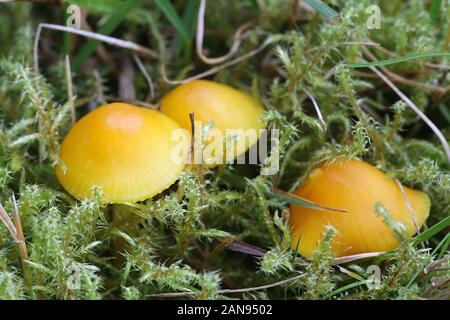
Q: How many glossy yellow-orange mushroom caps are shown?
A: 3